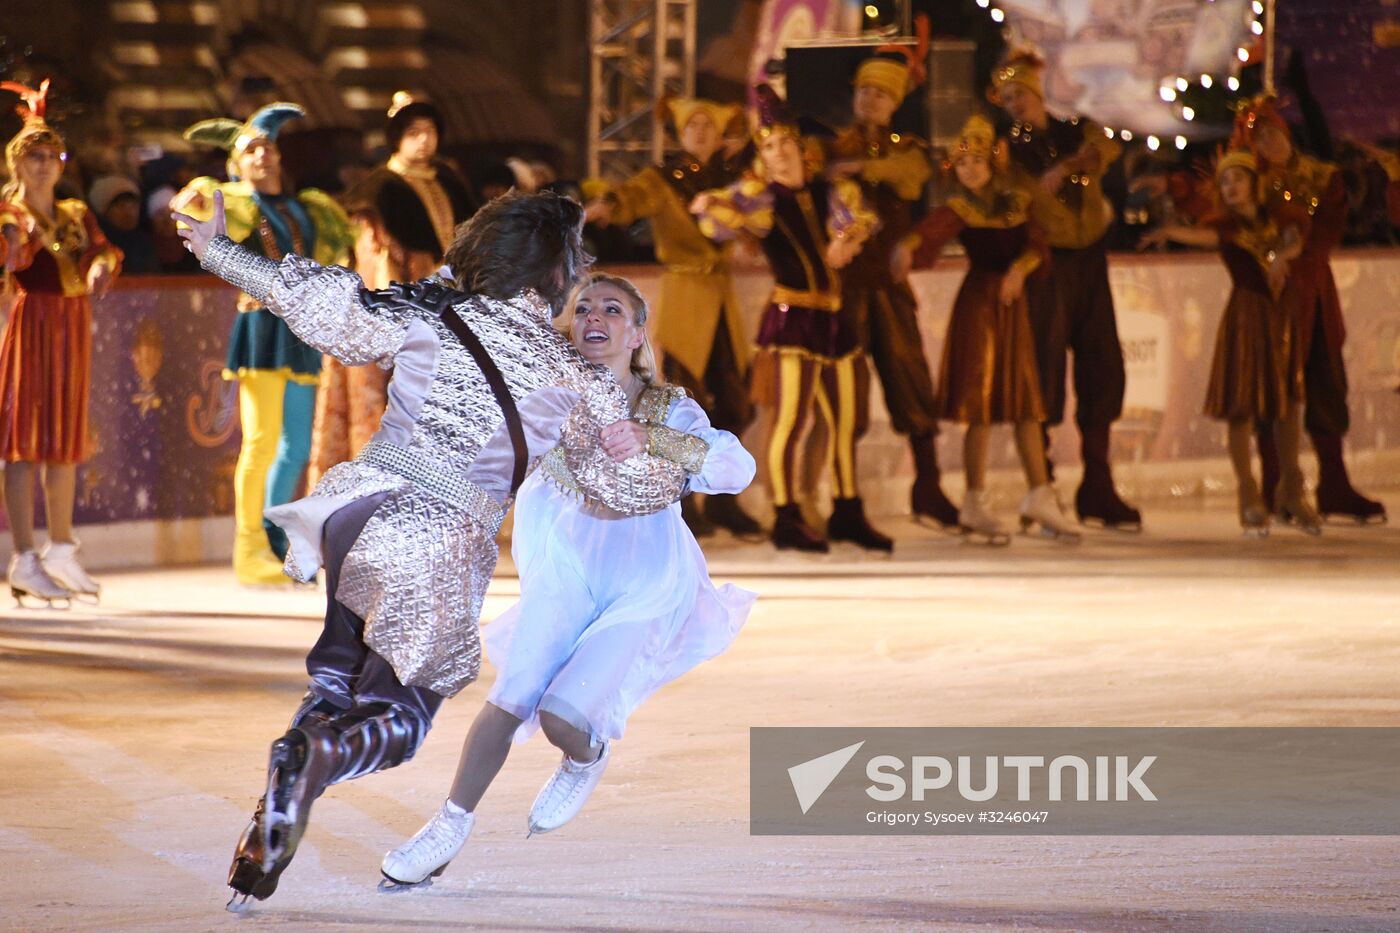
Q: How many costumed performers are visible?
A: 12